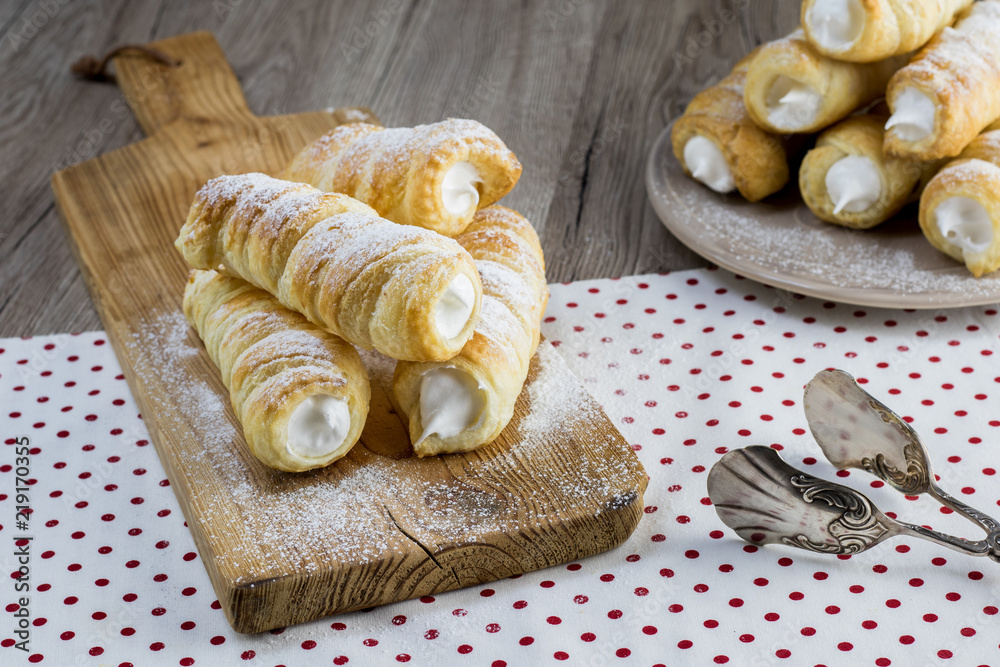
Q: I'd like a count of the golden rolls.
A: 10